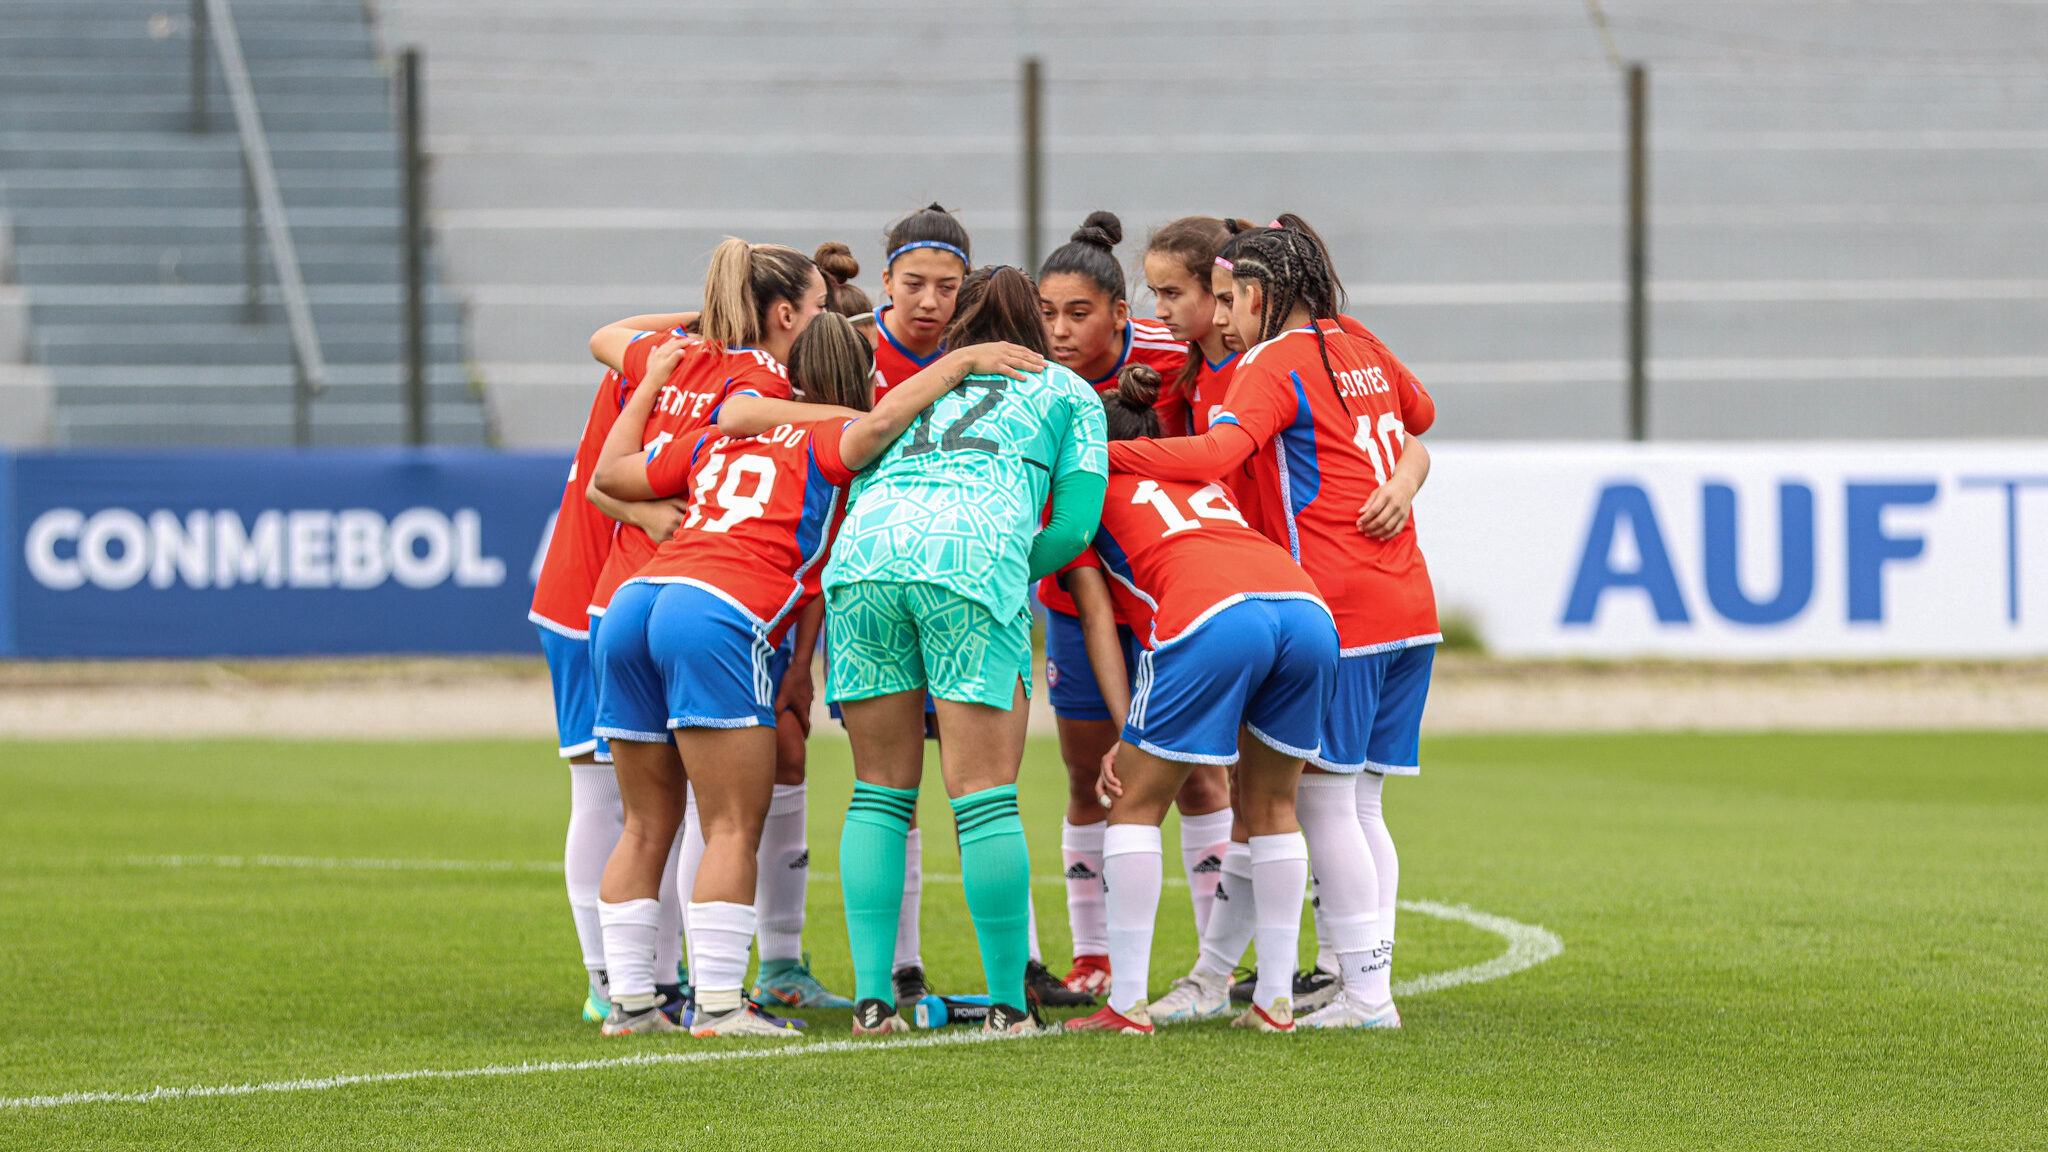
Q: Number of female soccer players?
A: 11